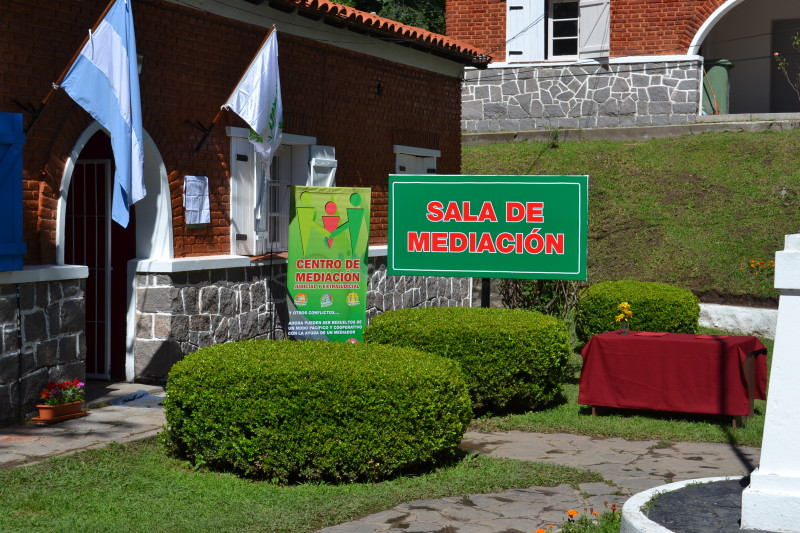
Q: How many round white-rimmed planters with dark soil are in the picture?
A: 1